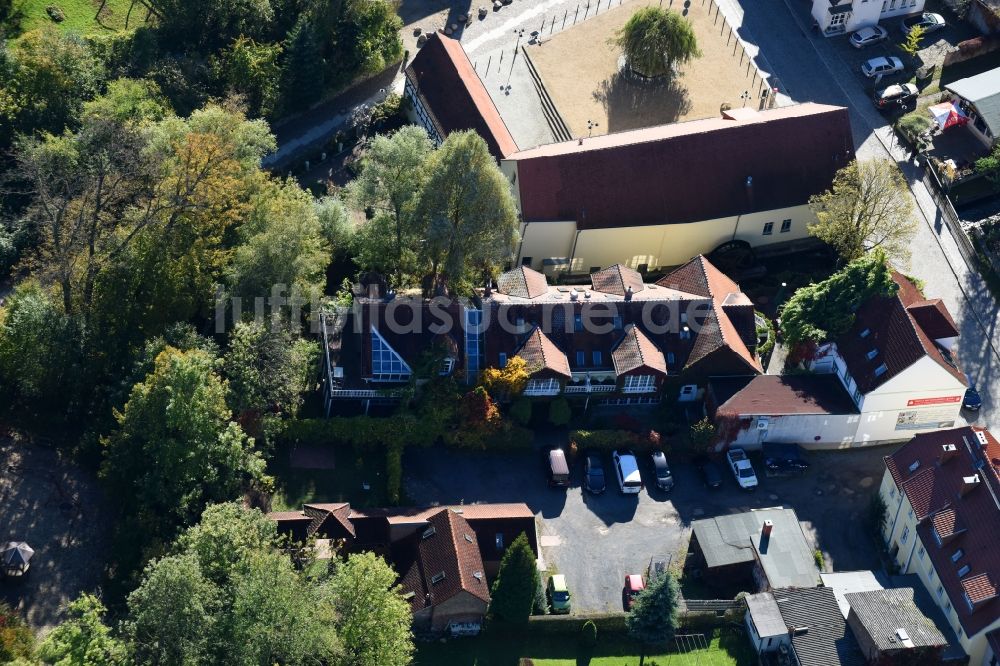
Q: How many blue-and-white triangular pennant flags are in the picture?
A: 0